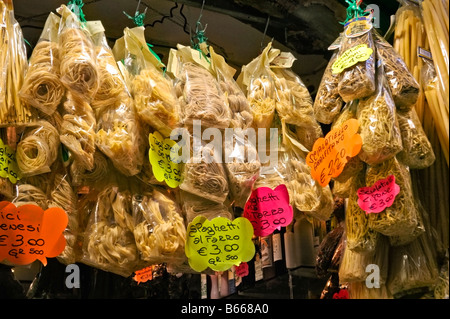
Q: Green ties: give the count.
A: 4